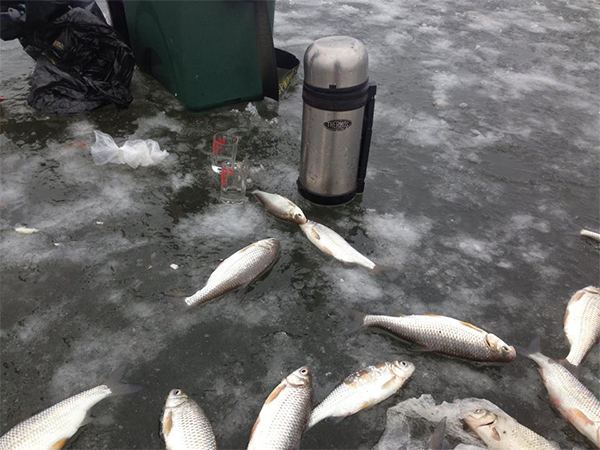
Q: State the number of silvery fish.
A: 12